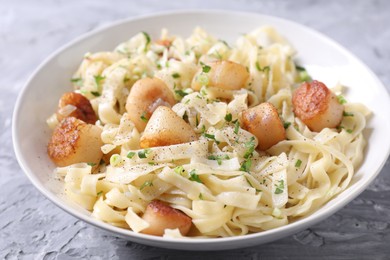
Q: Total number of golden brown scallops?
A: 8